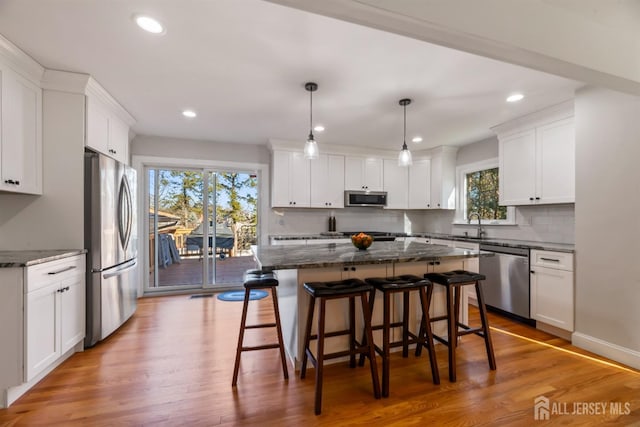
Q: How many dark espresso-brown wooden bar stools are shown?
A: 4